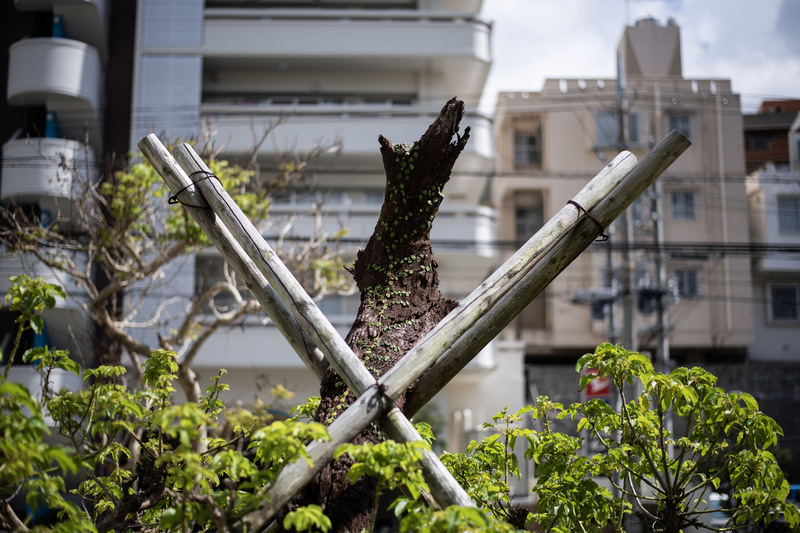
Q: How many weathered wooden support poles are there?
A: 4